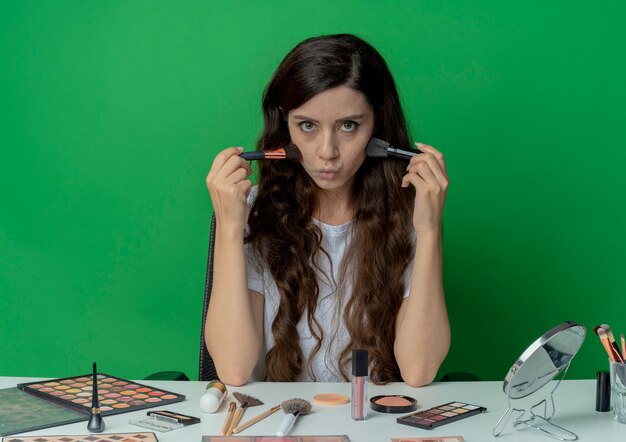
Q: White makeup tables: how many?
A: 1